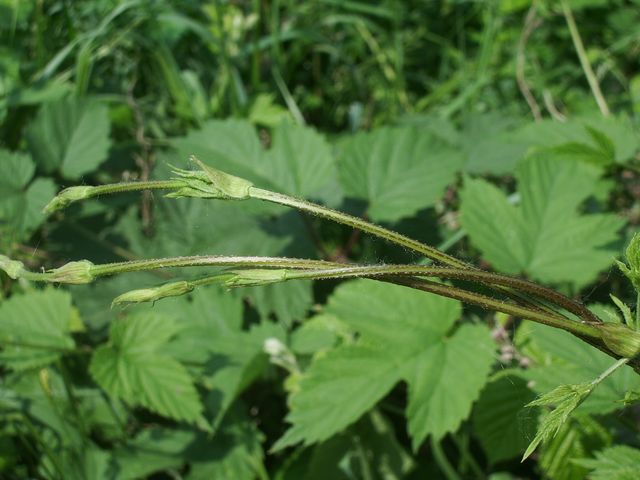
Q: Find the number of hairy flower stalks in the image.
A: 3